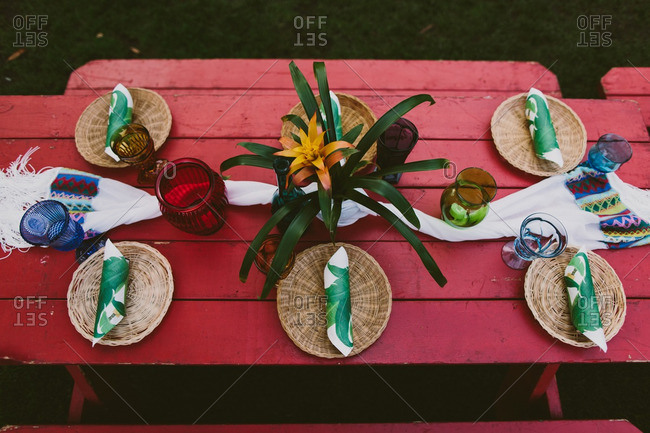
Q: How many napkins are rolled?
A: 6